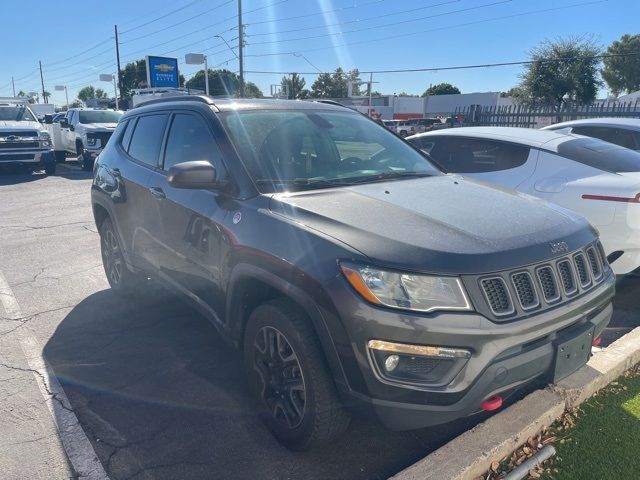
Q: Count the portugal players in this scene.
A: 0